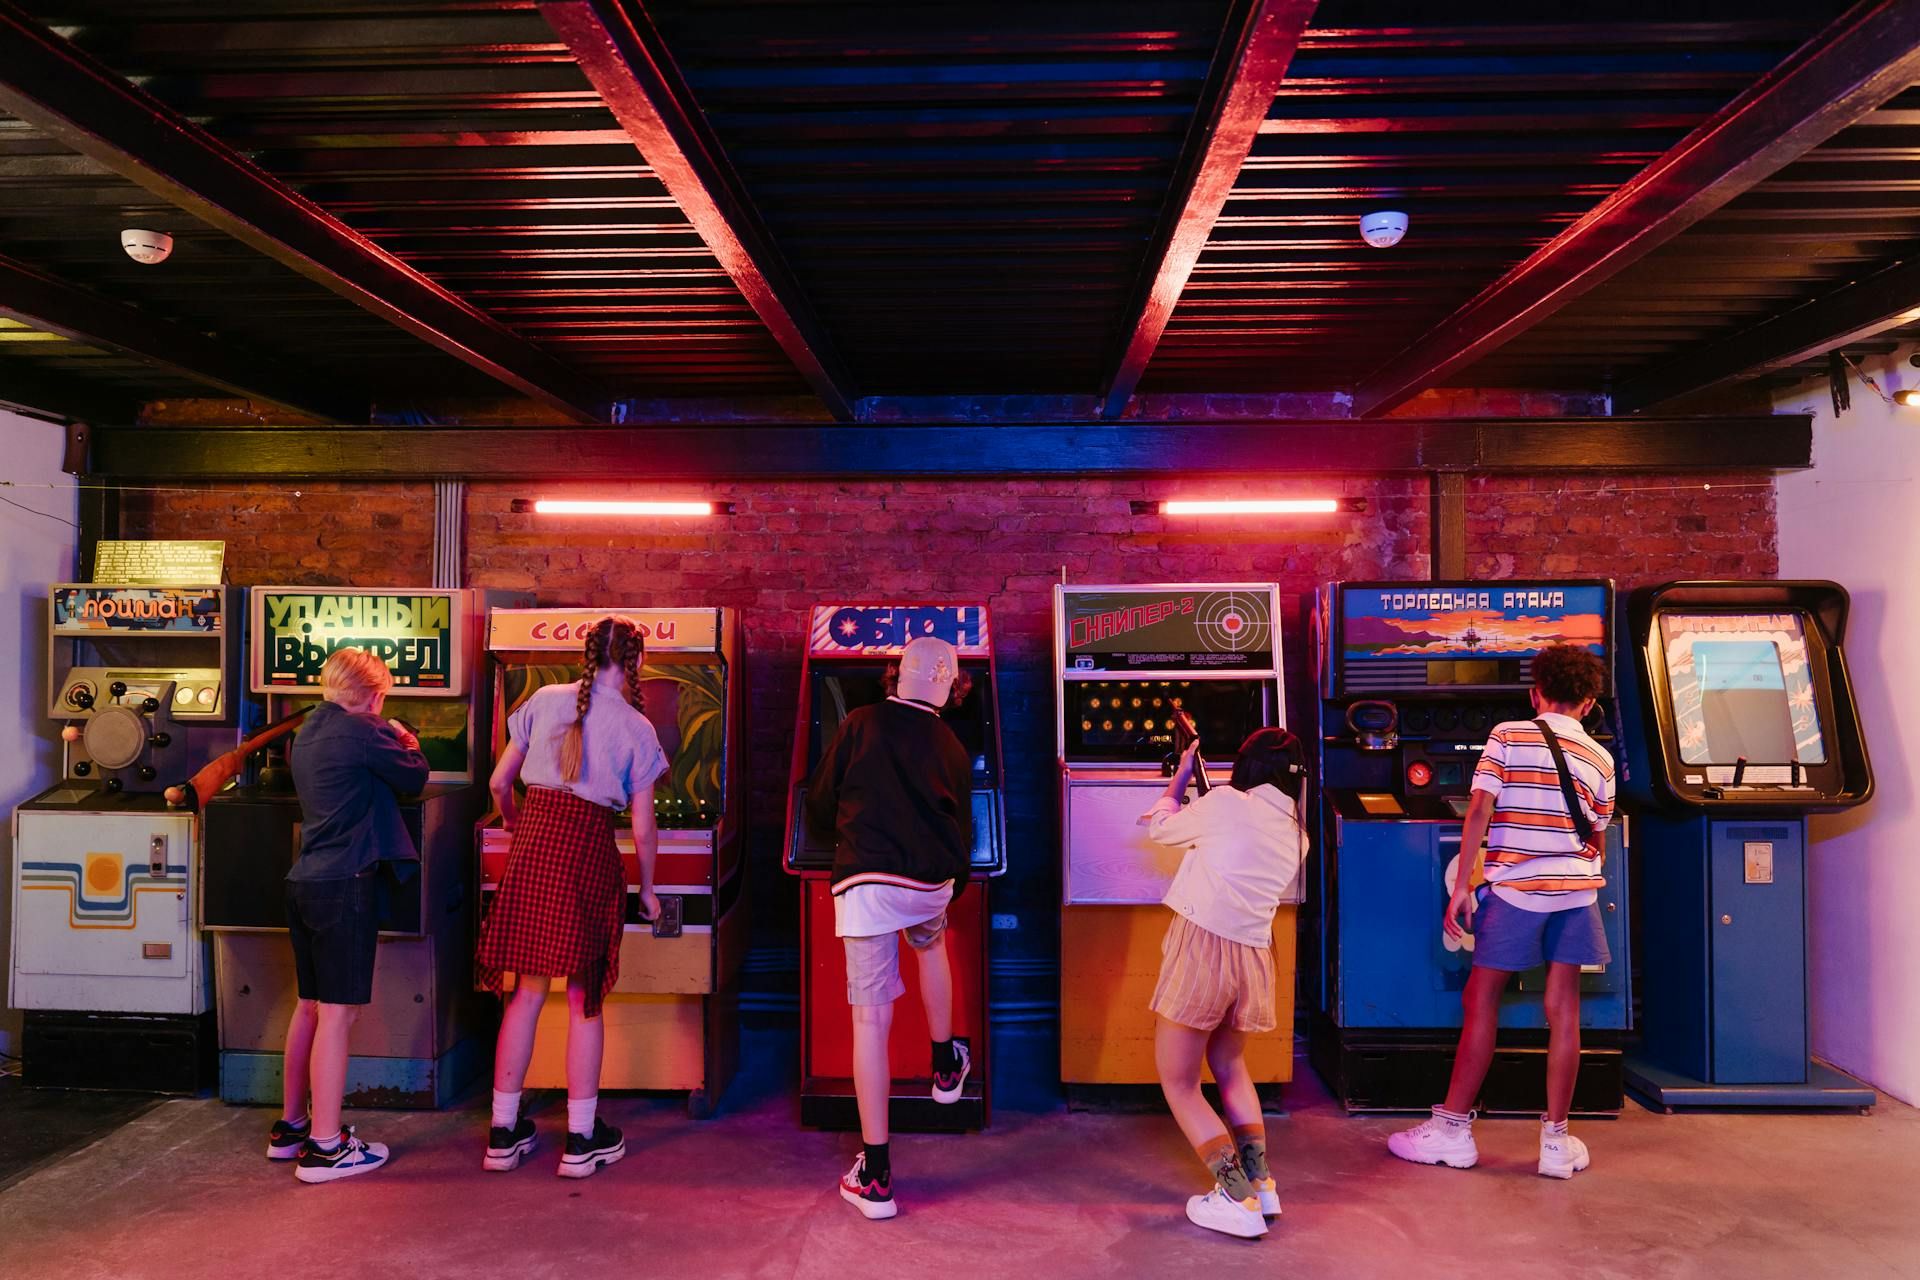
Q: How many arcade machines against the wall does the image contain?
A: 7